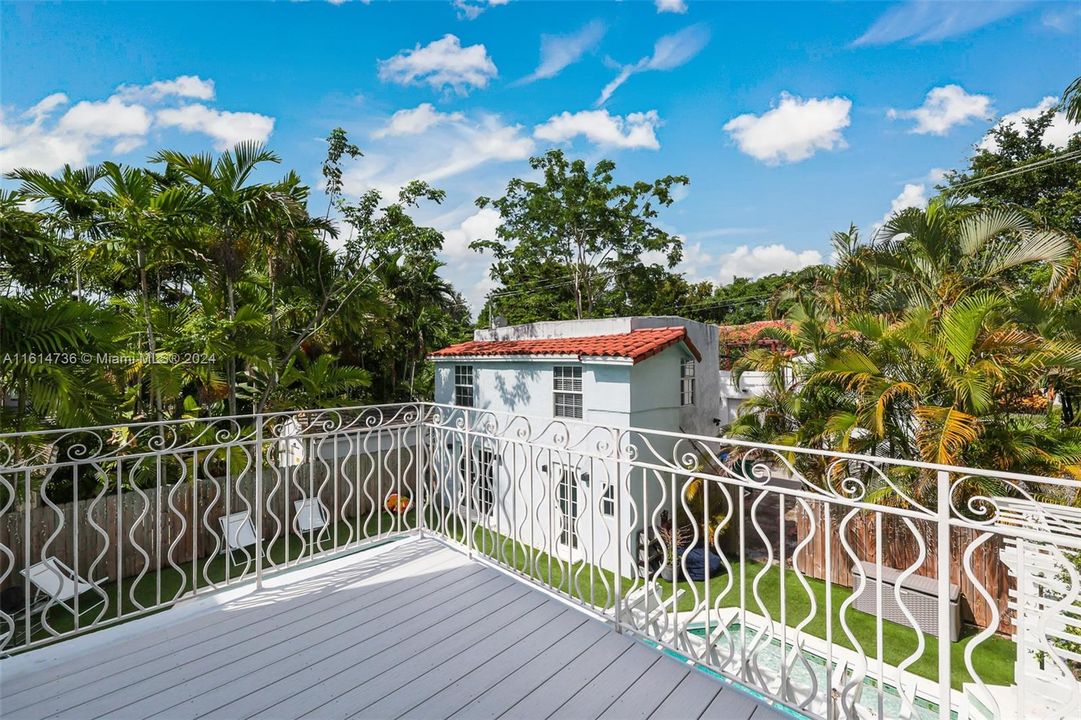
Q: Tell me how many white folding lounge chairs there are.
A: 3